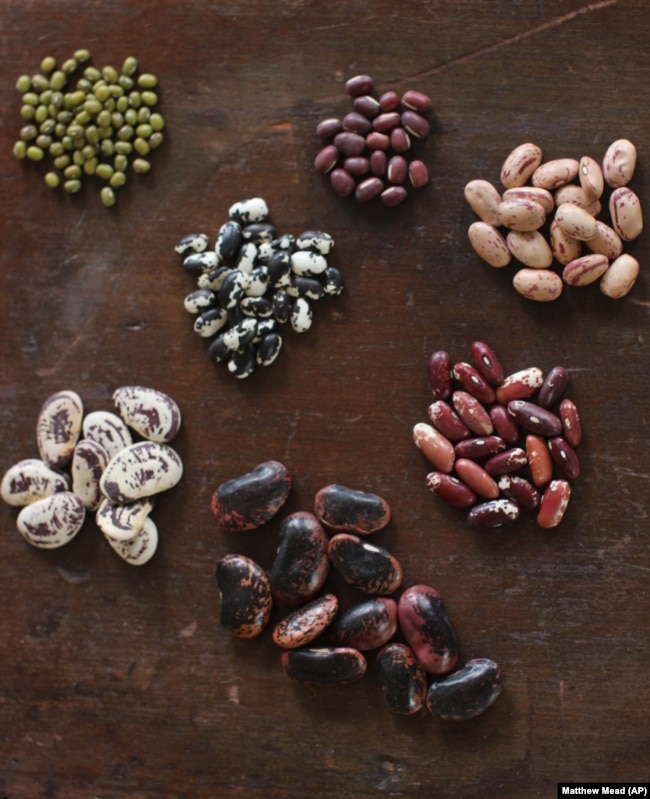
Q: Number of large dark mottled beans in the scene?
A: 11